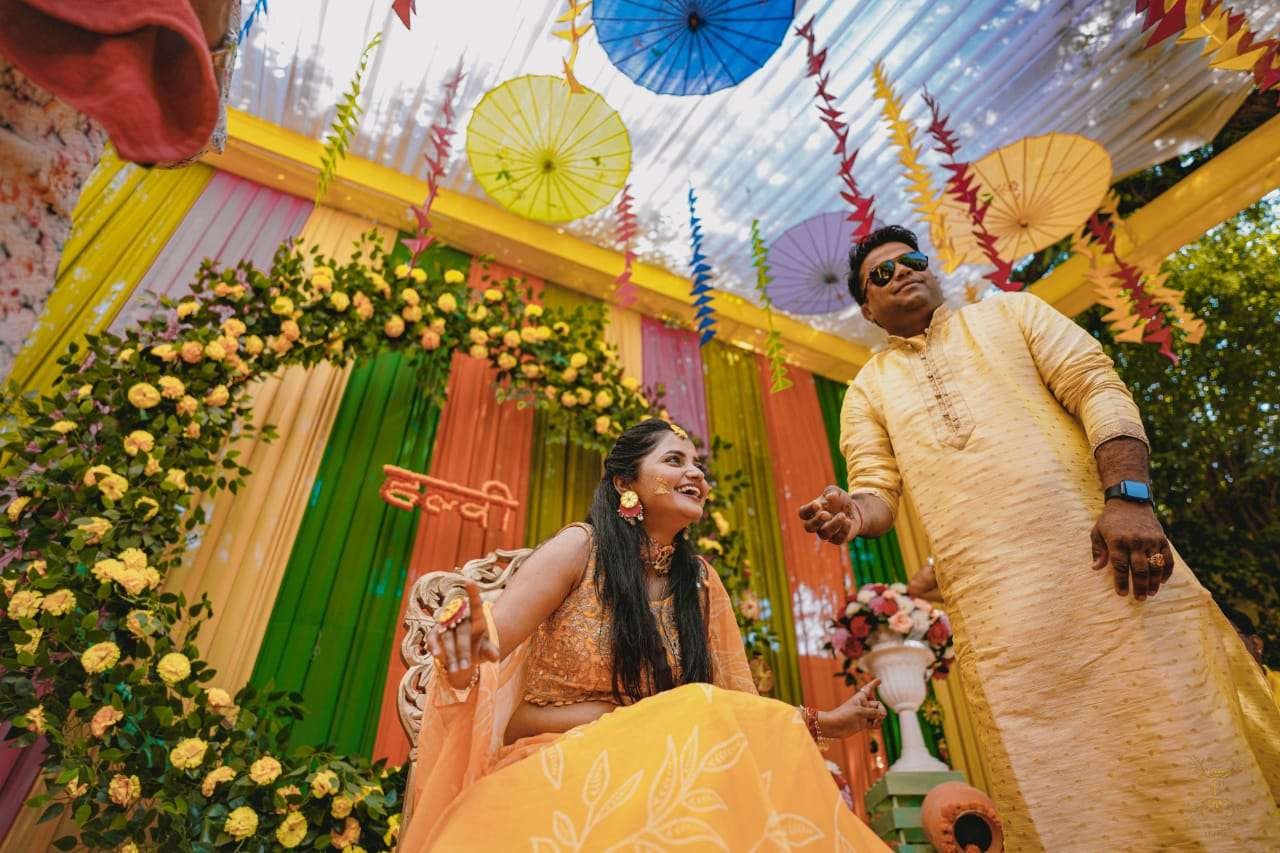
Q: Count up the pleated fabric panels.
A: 12